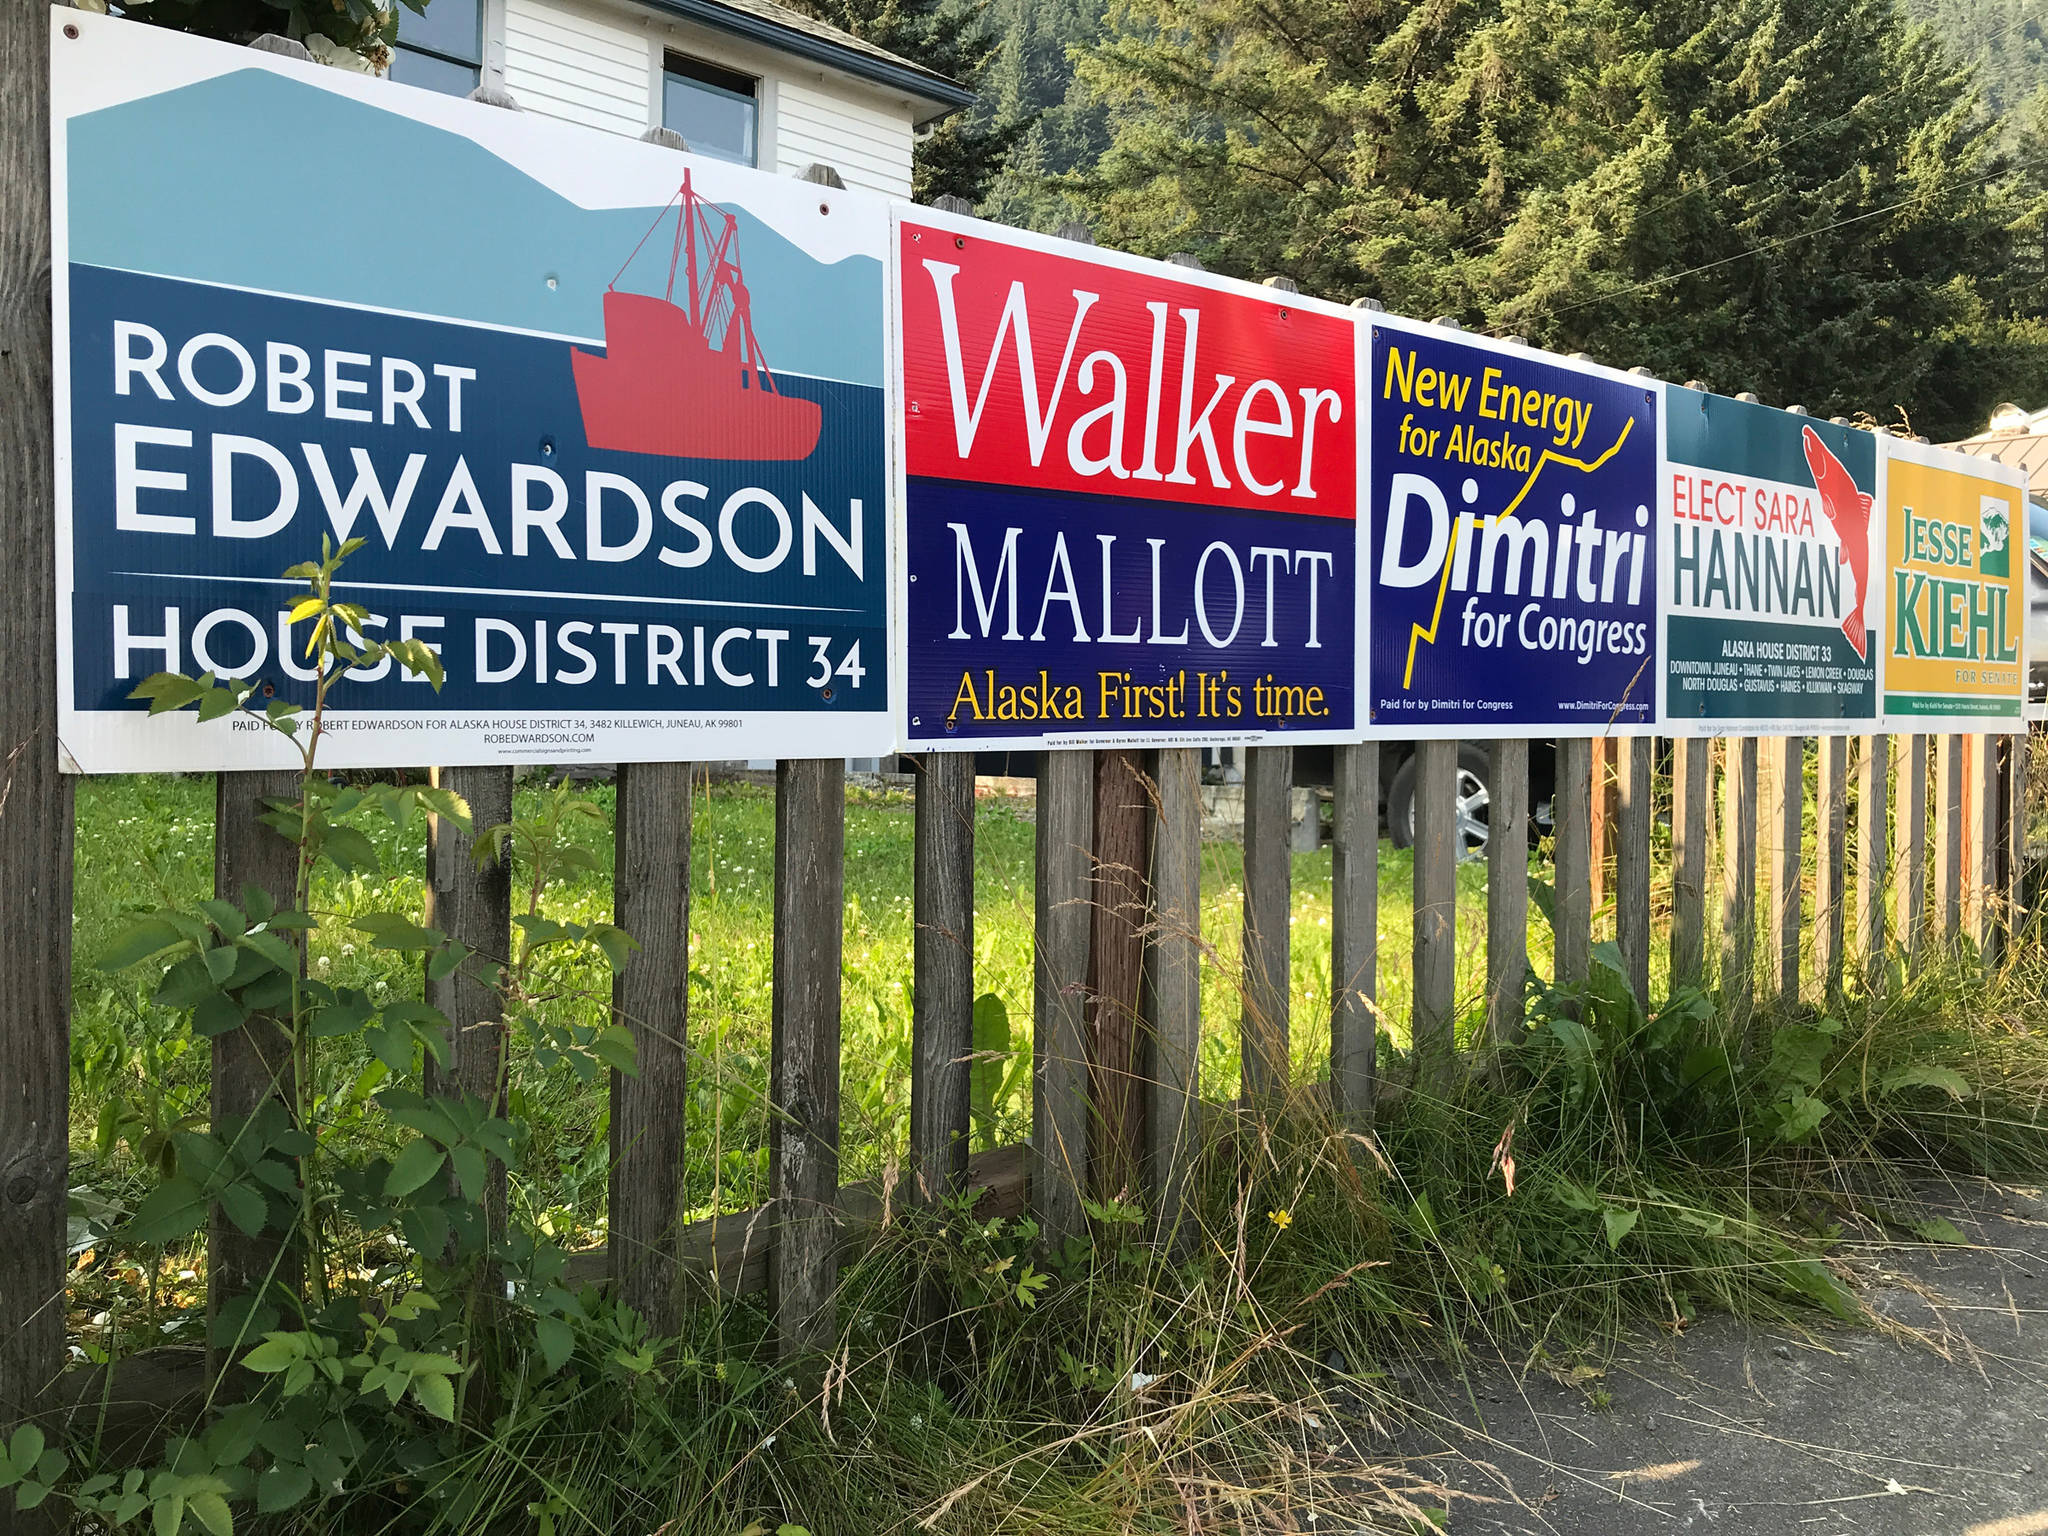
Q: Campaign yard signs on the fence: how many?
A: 5